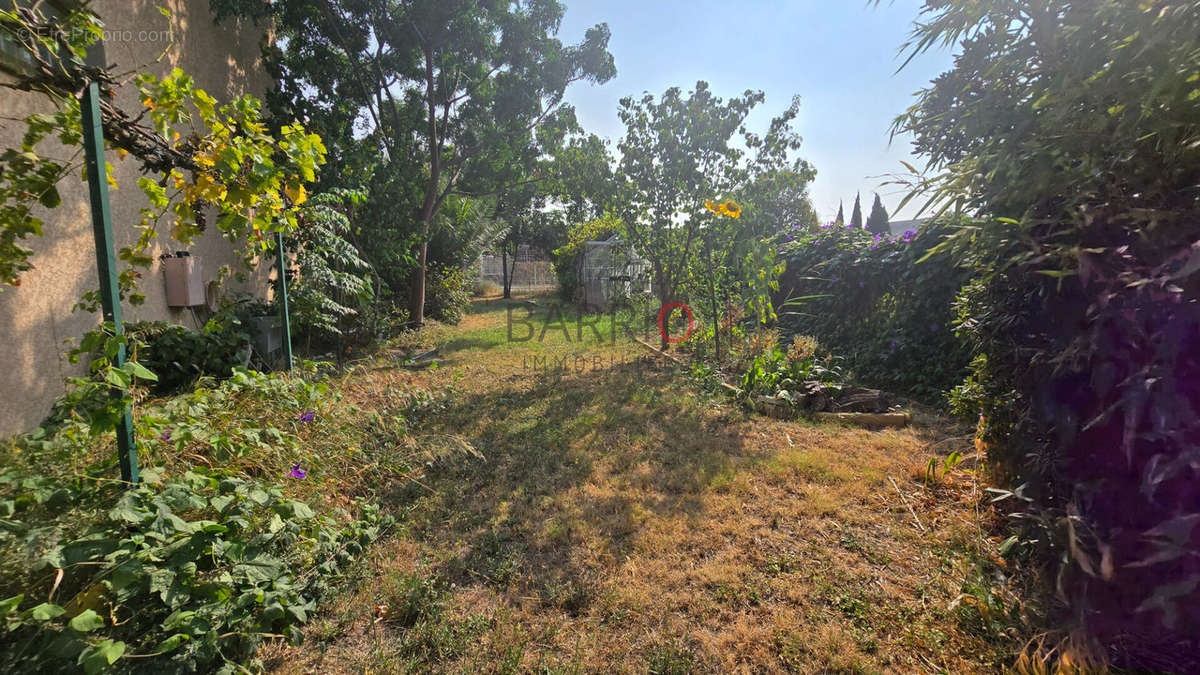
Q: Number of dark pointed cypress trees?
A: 3